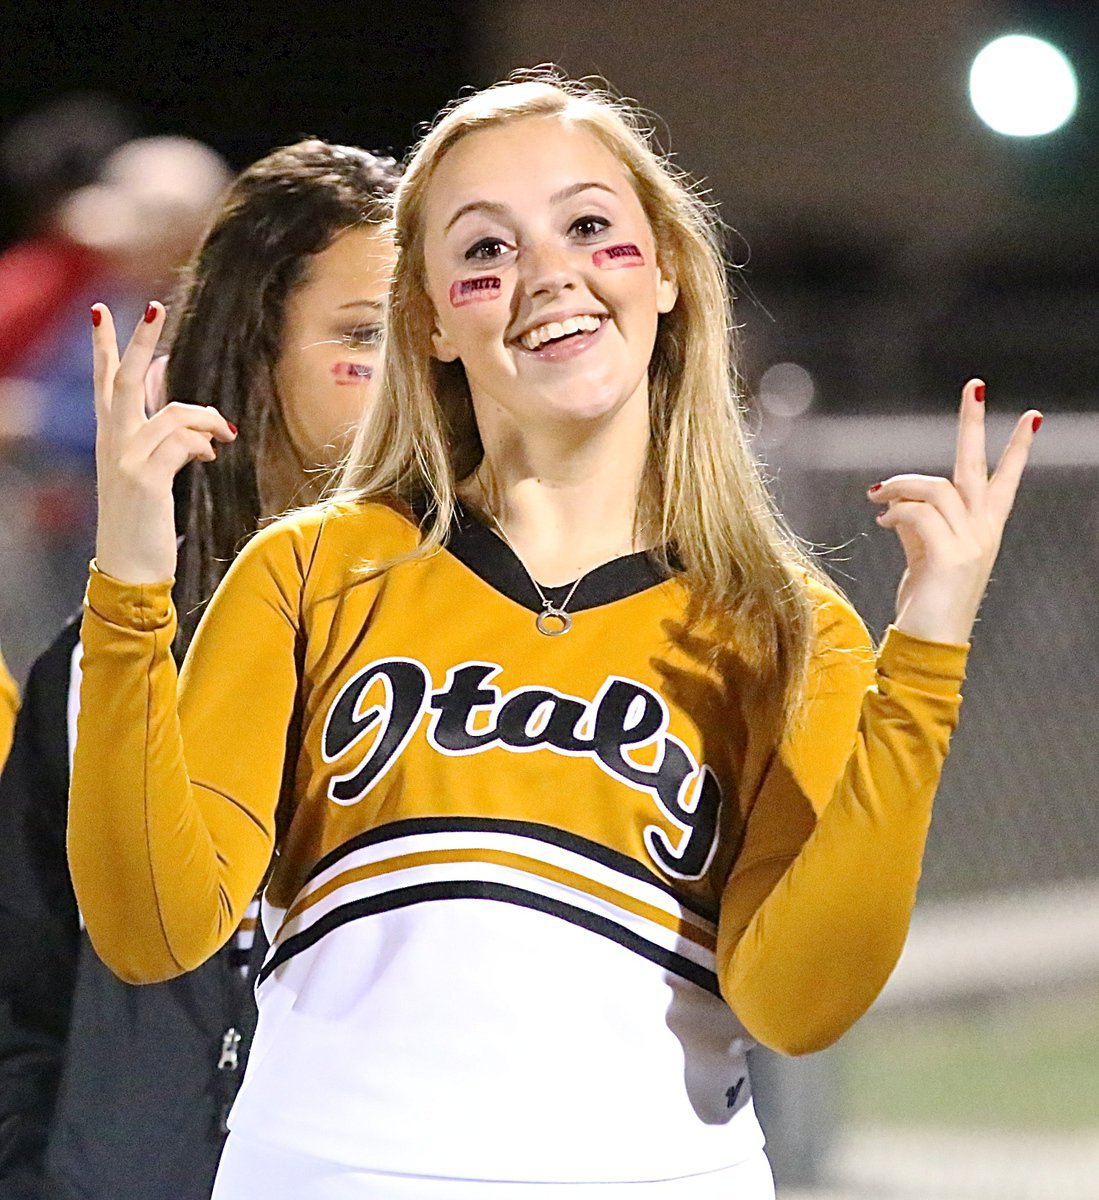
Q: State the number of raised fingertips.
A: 4